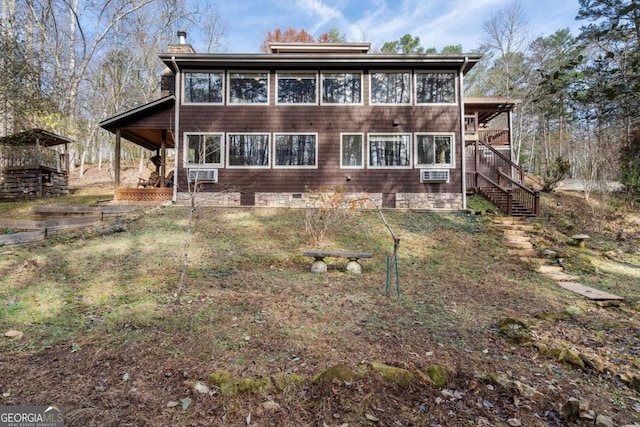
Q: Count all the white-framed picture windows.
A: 12